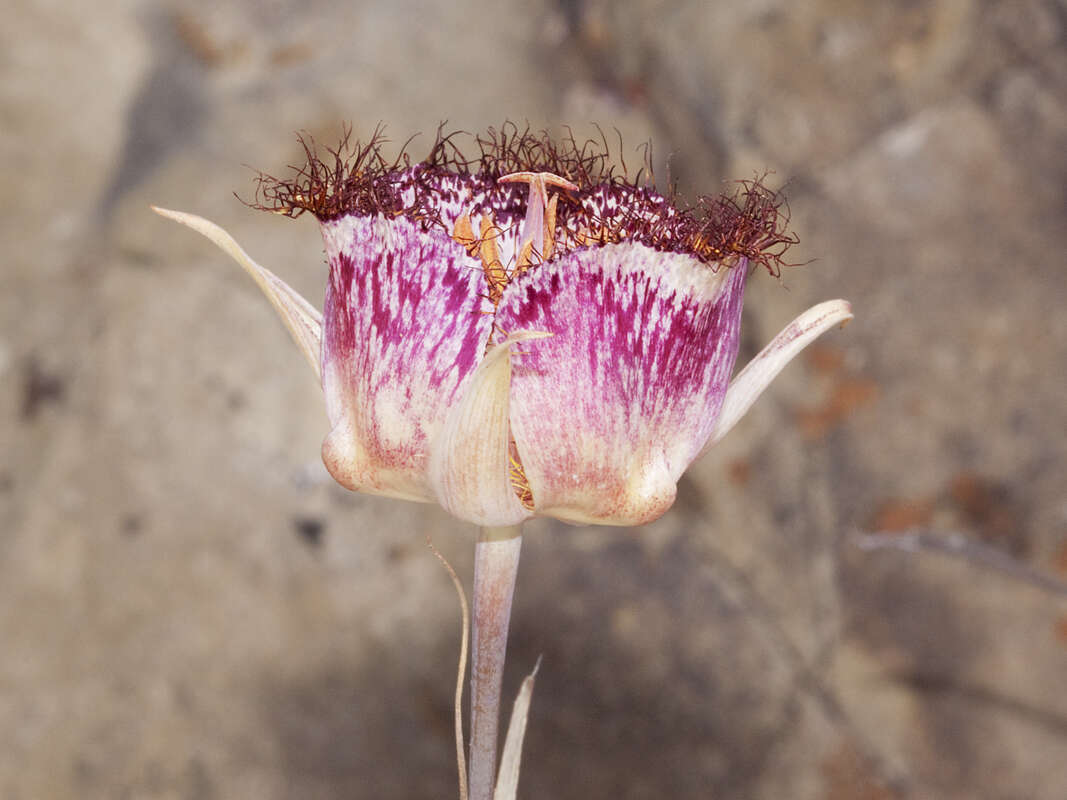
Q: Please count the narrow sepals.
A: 3